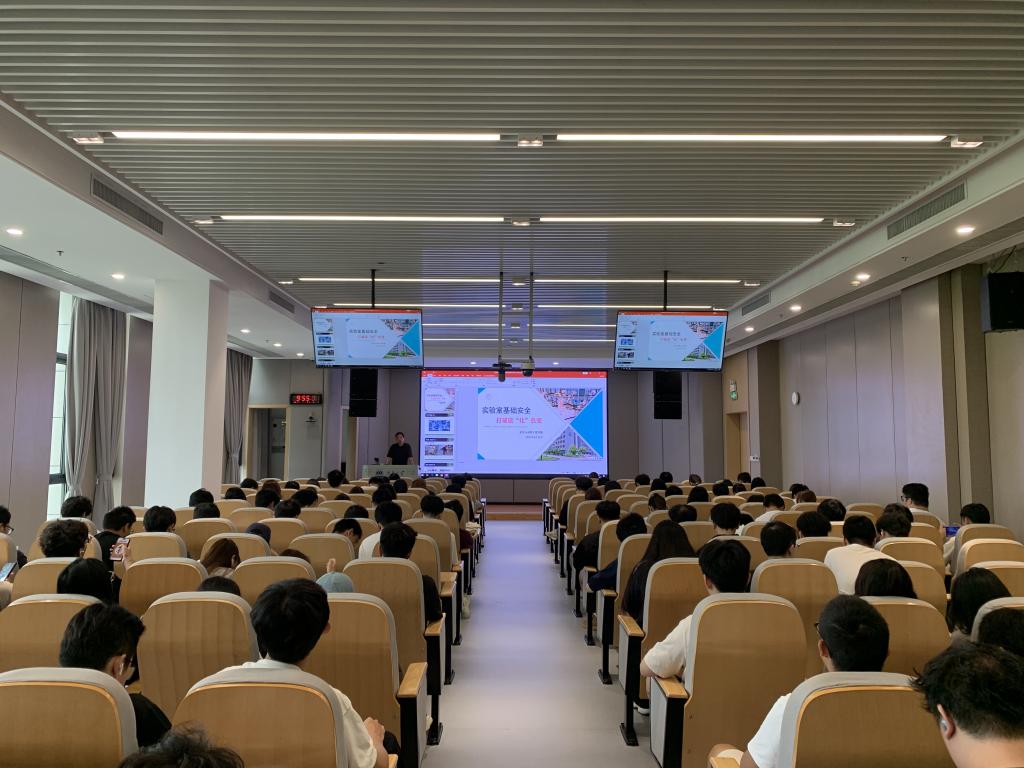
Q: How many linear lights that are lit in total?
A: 12